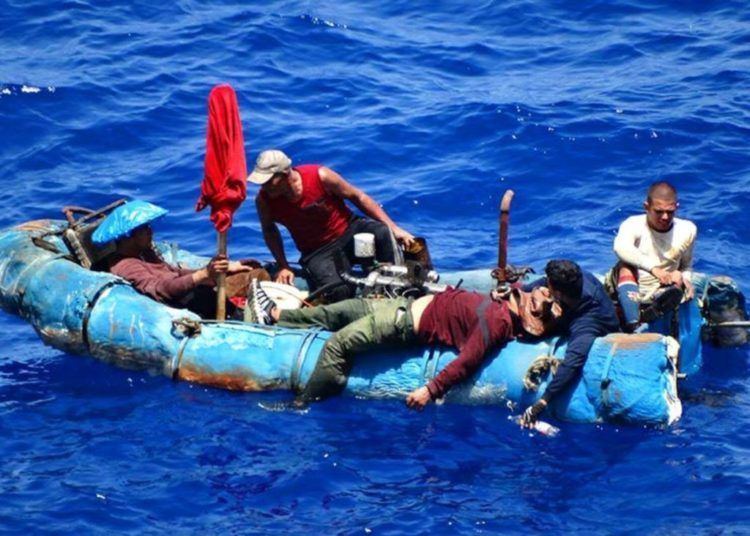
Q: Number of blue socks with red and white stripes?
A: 1